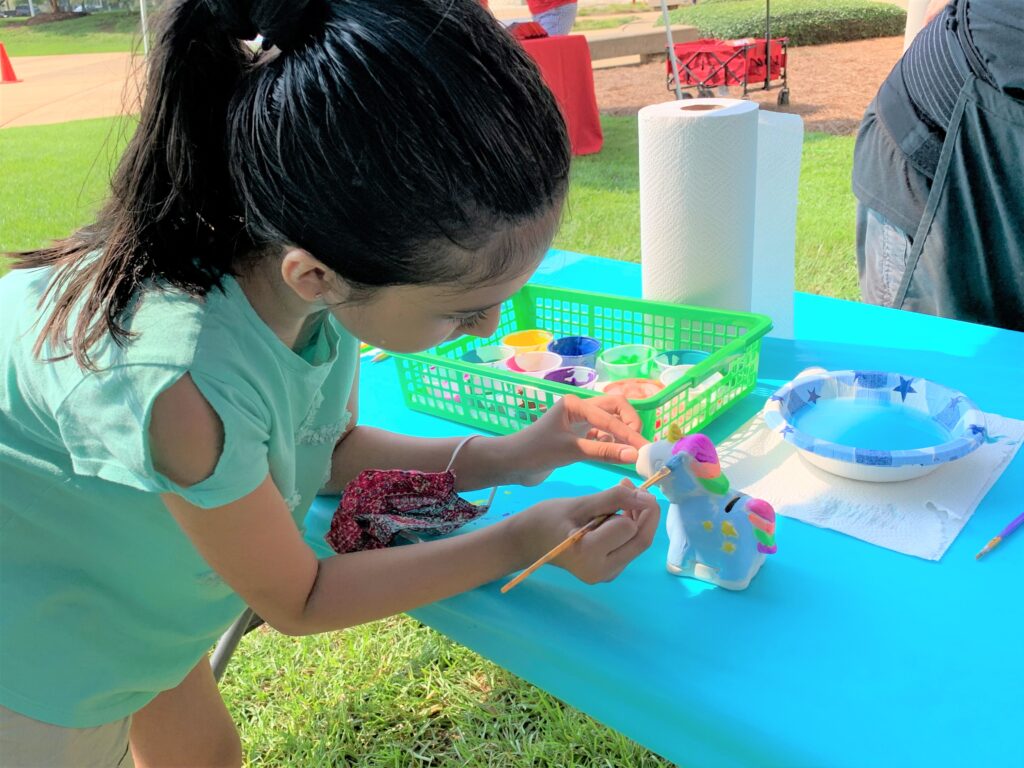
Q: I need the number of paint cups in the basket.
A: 9